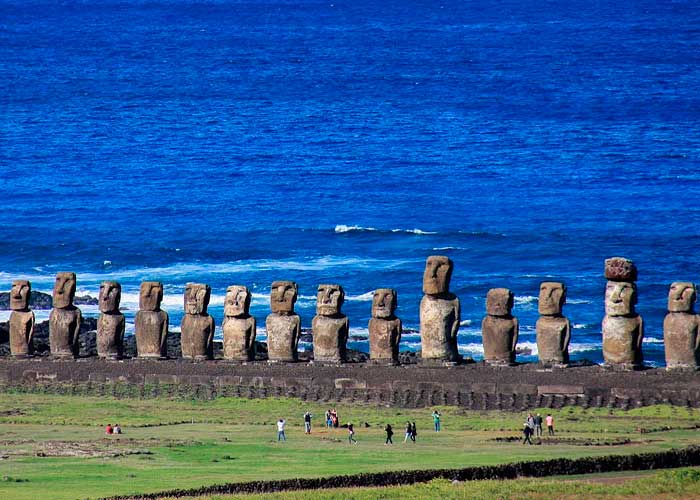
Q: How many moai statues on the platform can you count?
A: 14